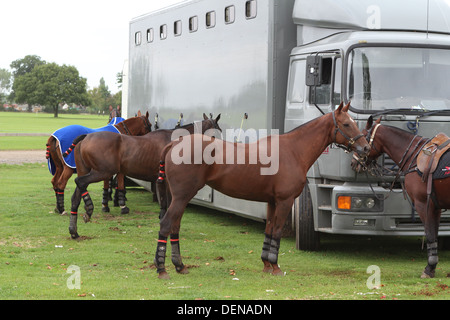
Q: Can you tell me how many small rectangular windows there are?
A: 8